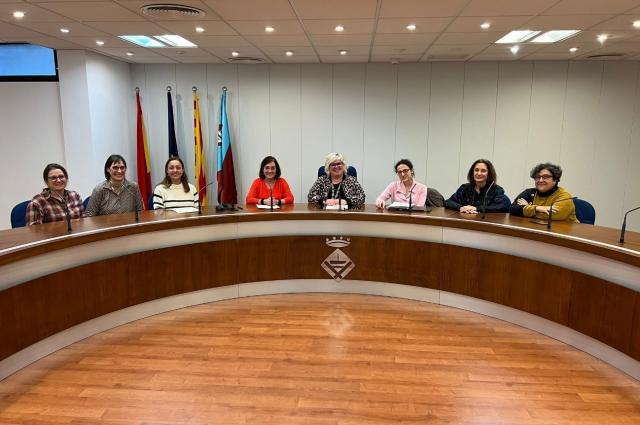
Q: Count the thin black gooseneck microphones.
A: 9